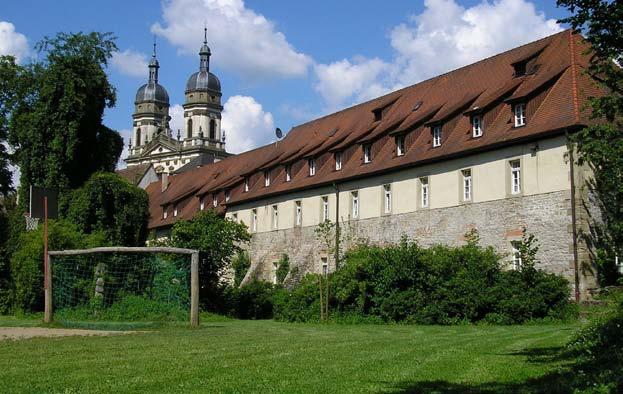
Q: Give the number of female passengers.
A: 0